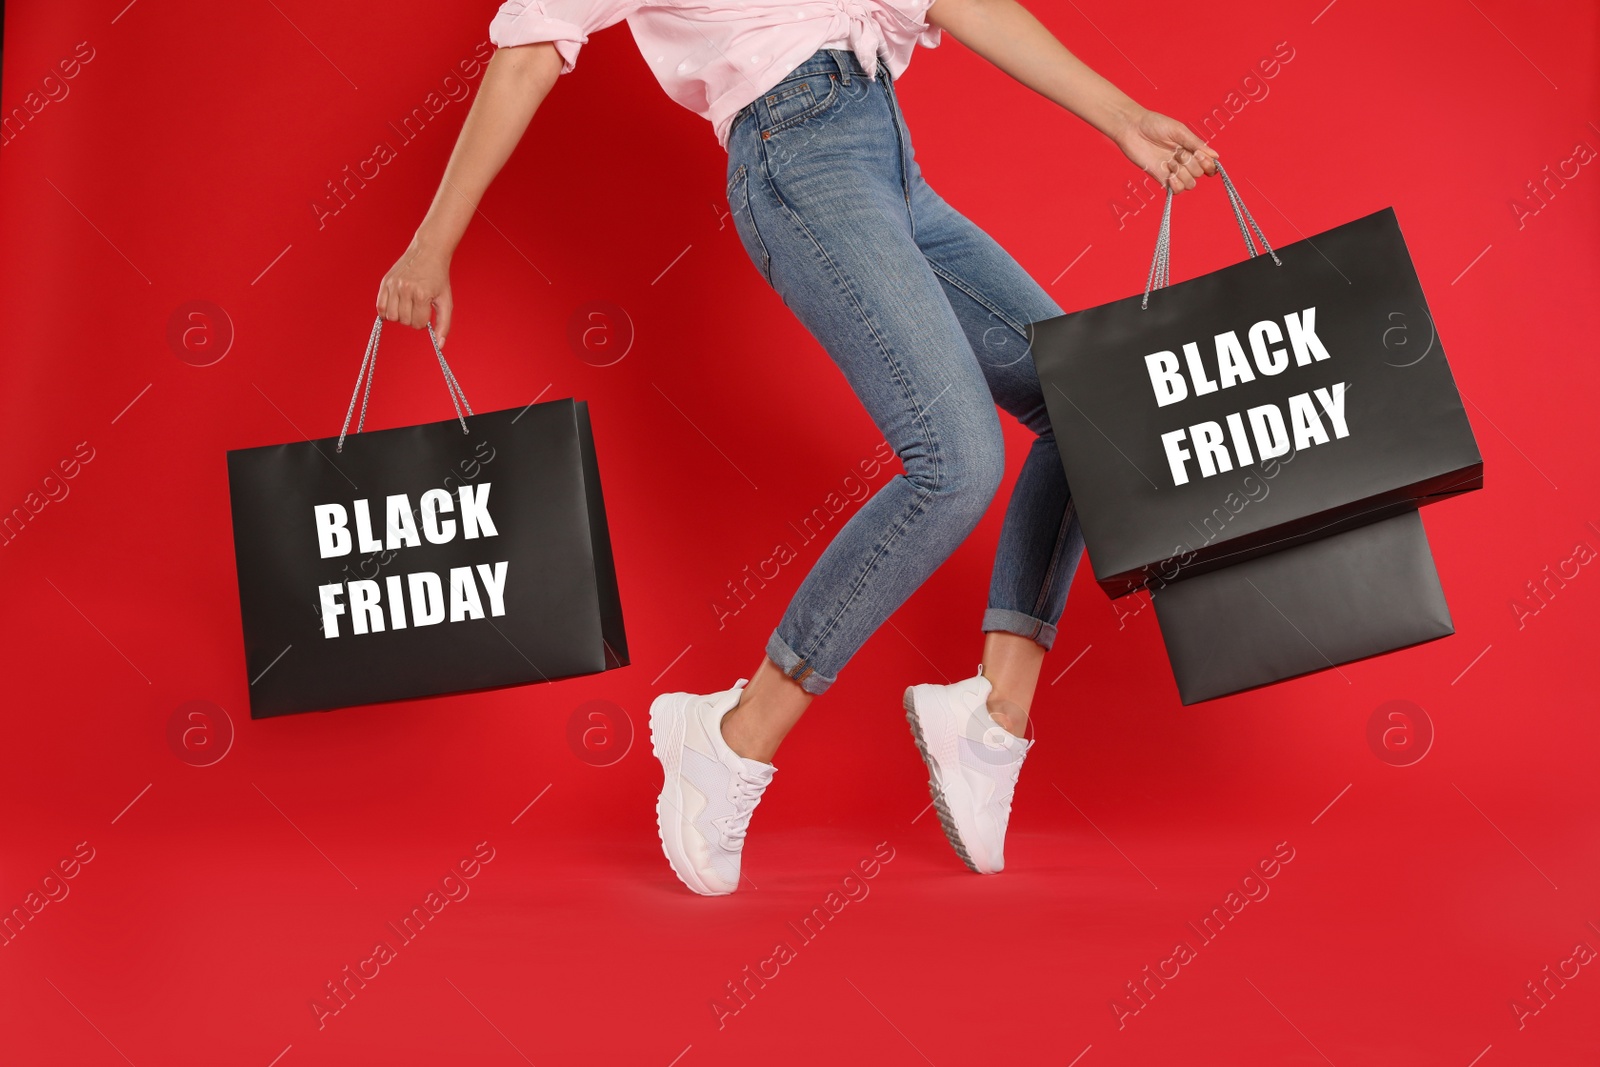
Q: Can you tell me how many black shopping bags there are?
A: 3